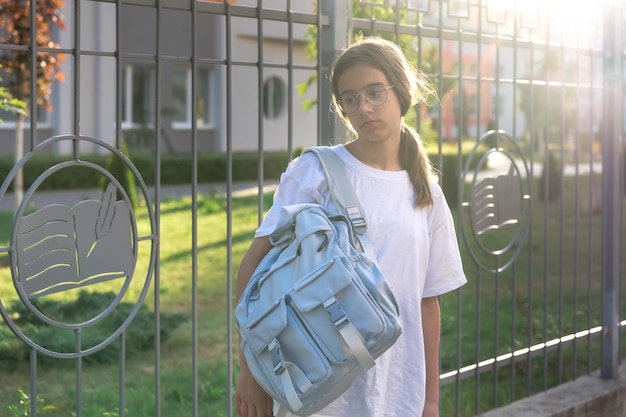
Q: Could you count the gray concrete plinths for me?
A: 1